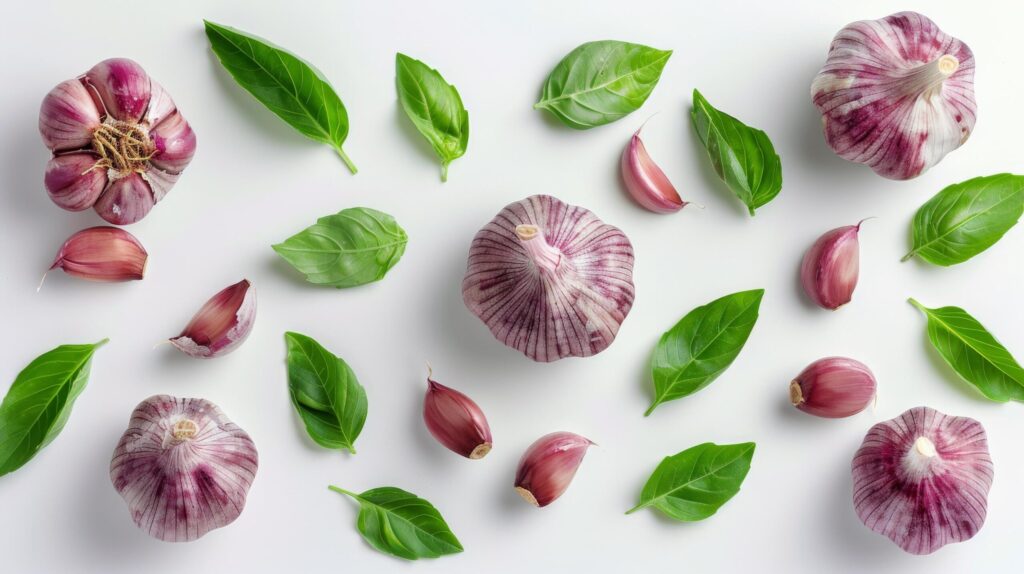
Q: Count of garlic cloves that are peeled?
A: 0